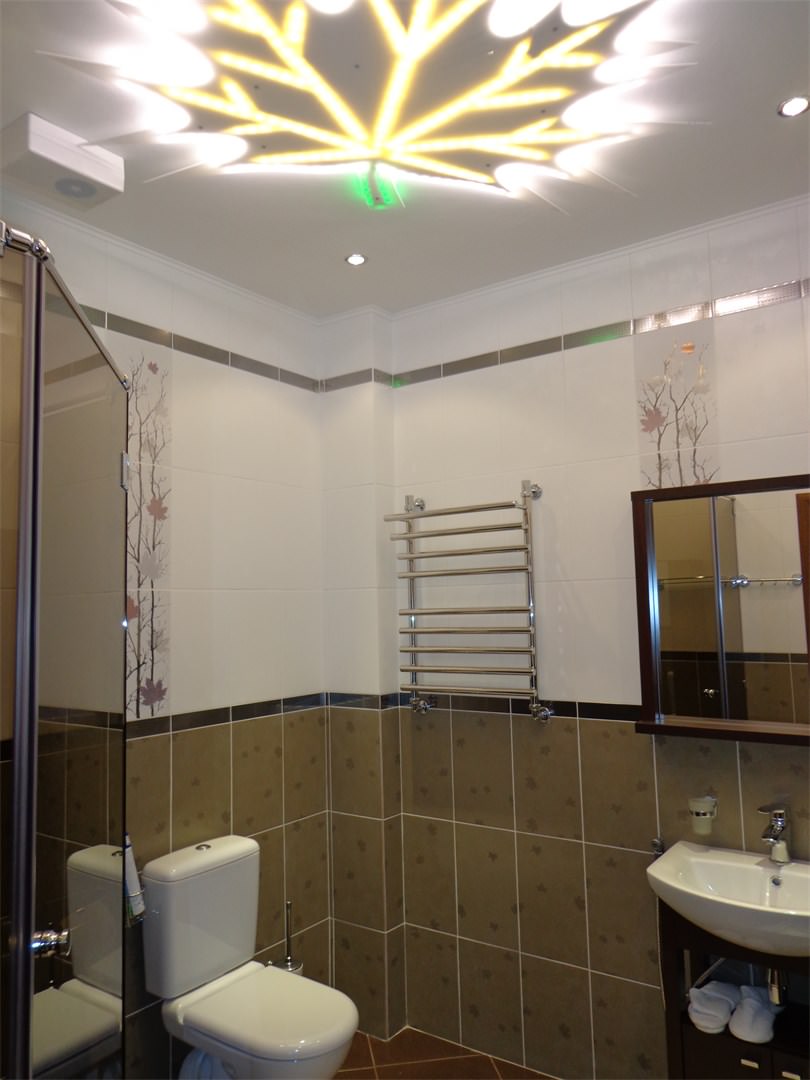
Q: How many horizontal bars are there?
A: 9